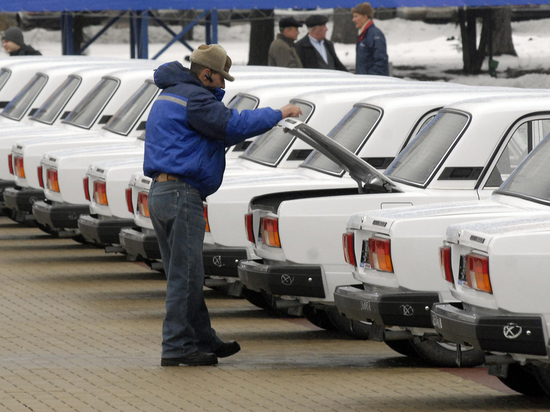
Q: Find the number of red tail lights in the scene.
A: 15